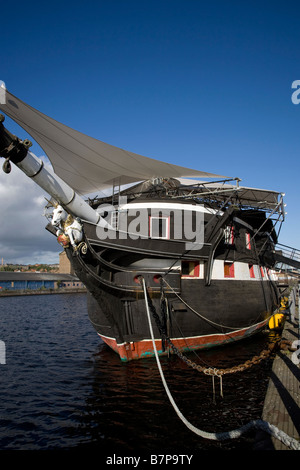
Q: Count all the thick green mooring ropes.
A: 0